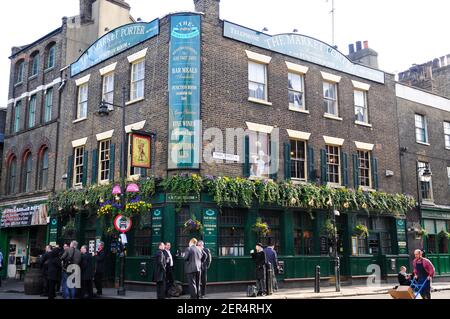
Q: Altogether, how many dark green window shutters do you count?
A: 14